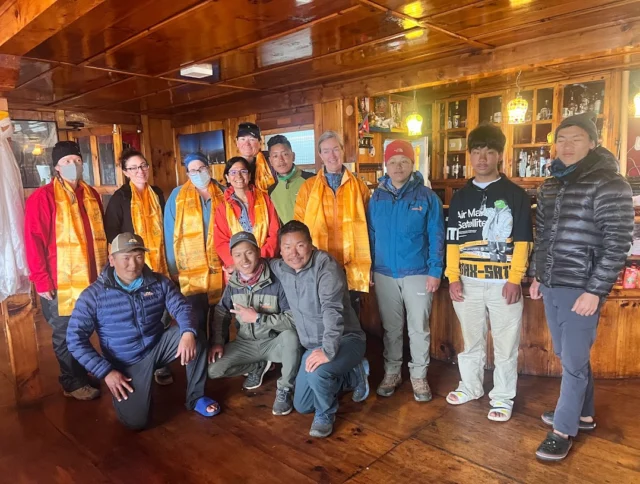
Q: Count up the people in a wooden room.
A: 13